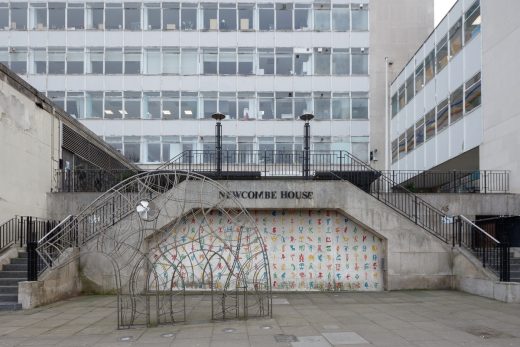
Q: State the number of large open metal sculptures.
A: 1